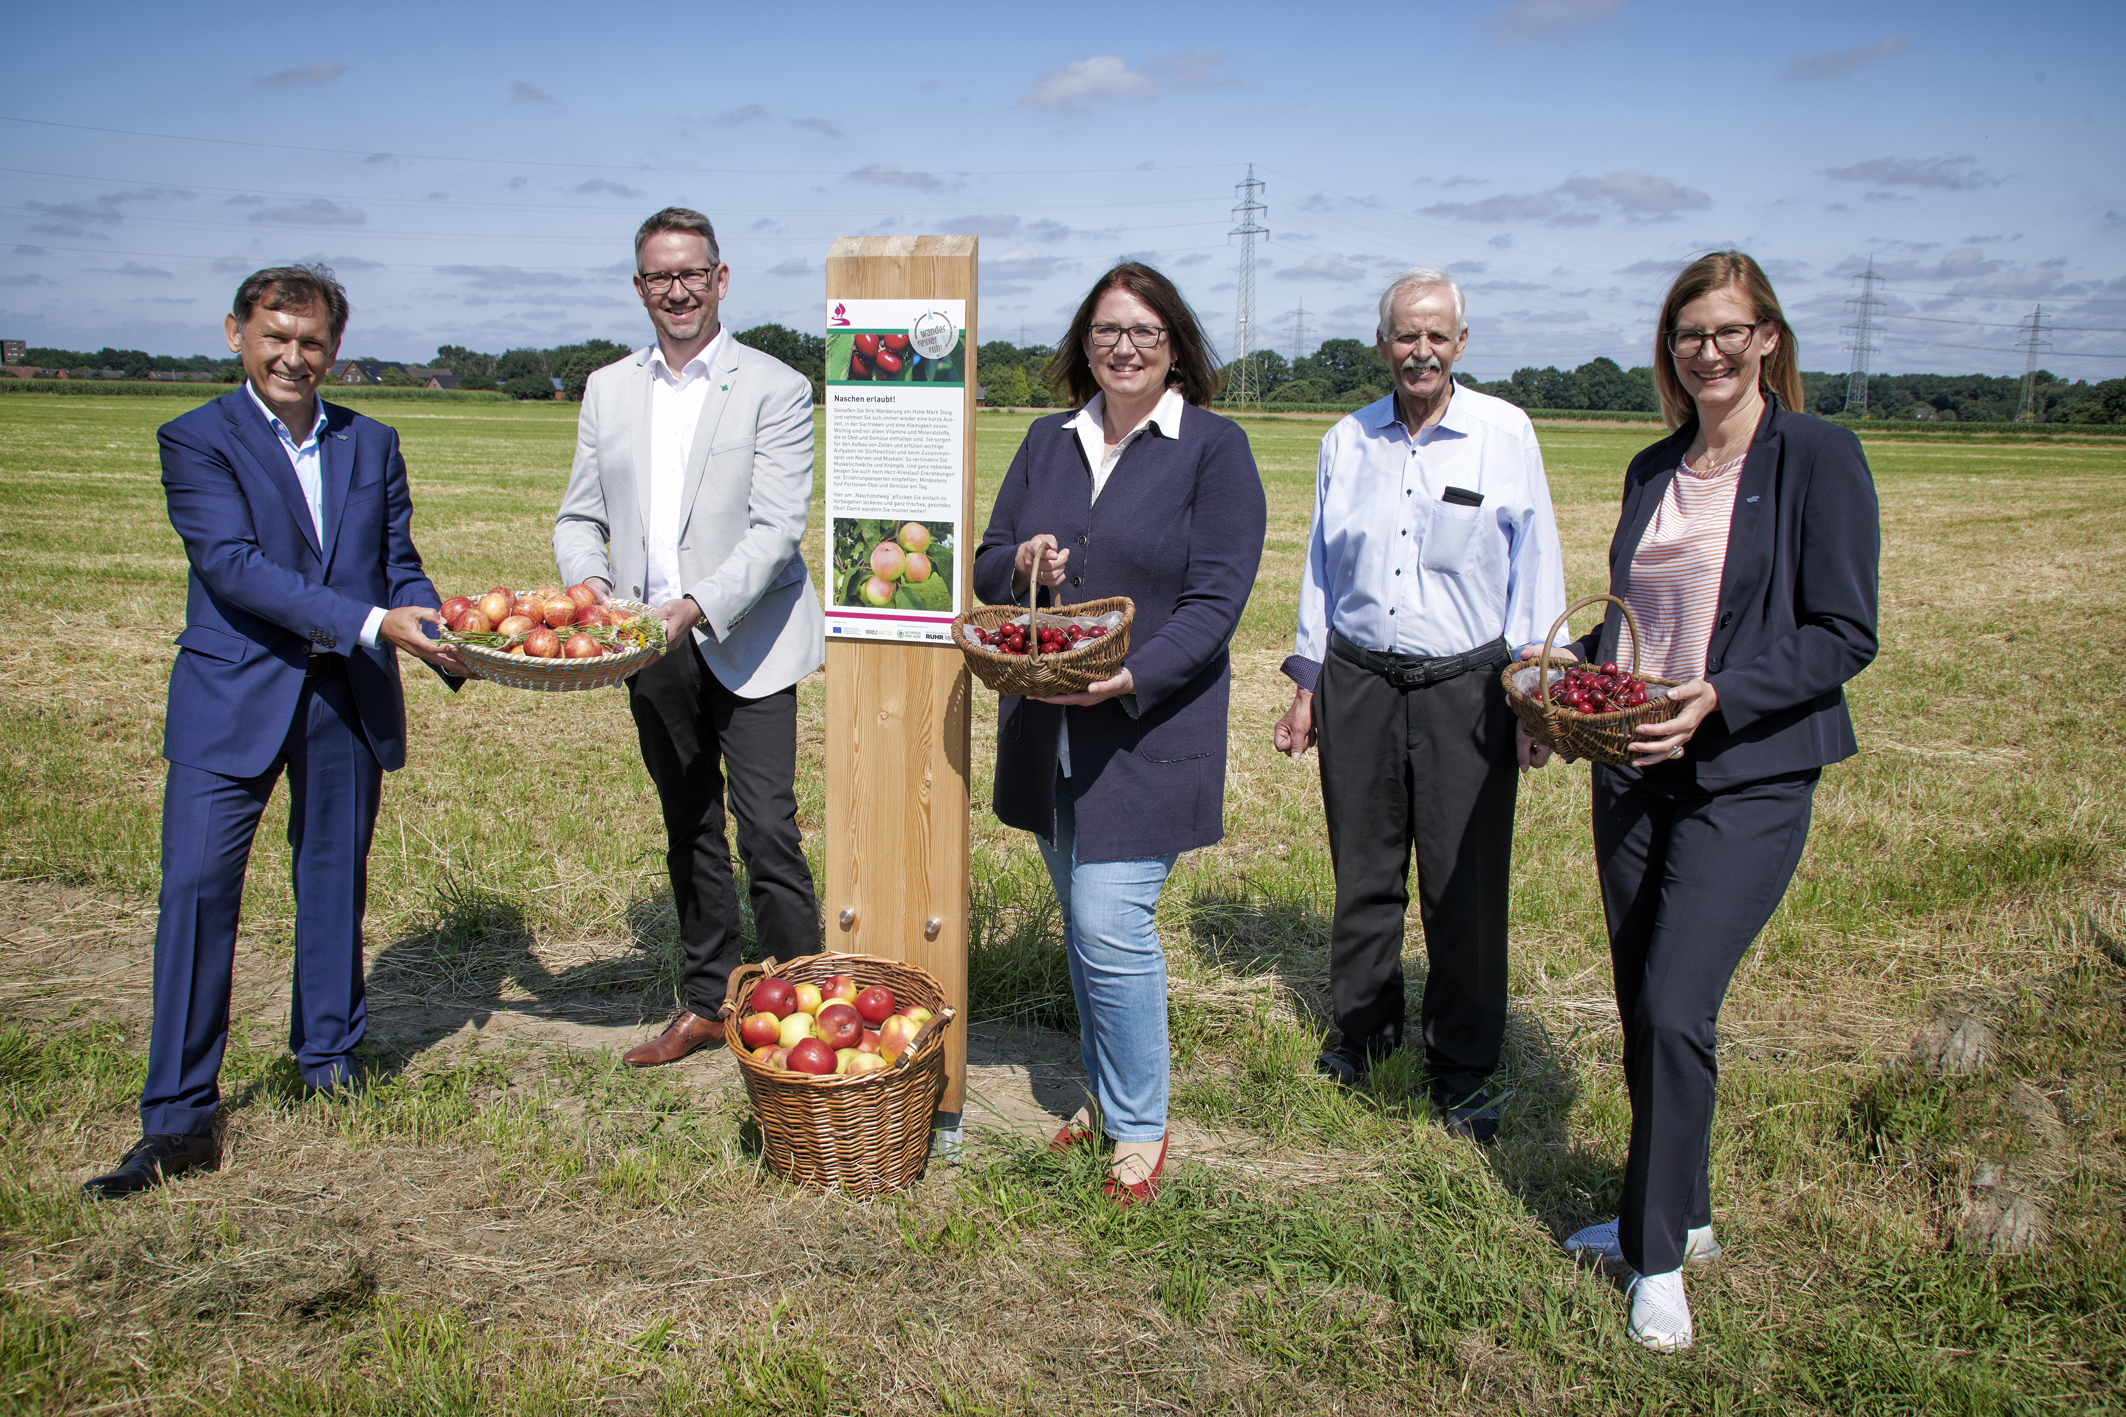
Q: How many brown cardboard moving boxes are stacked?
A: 0